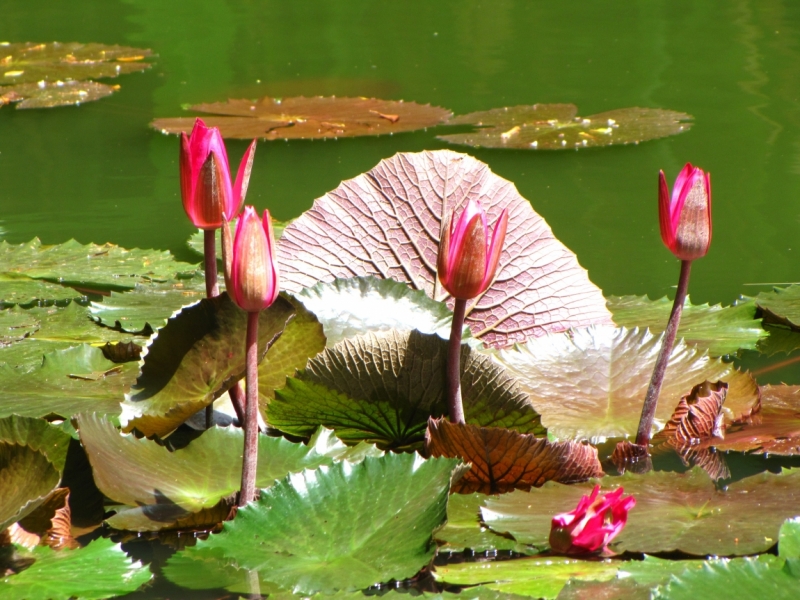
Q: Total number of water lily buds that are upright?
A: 4